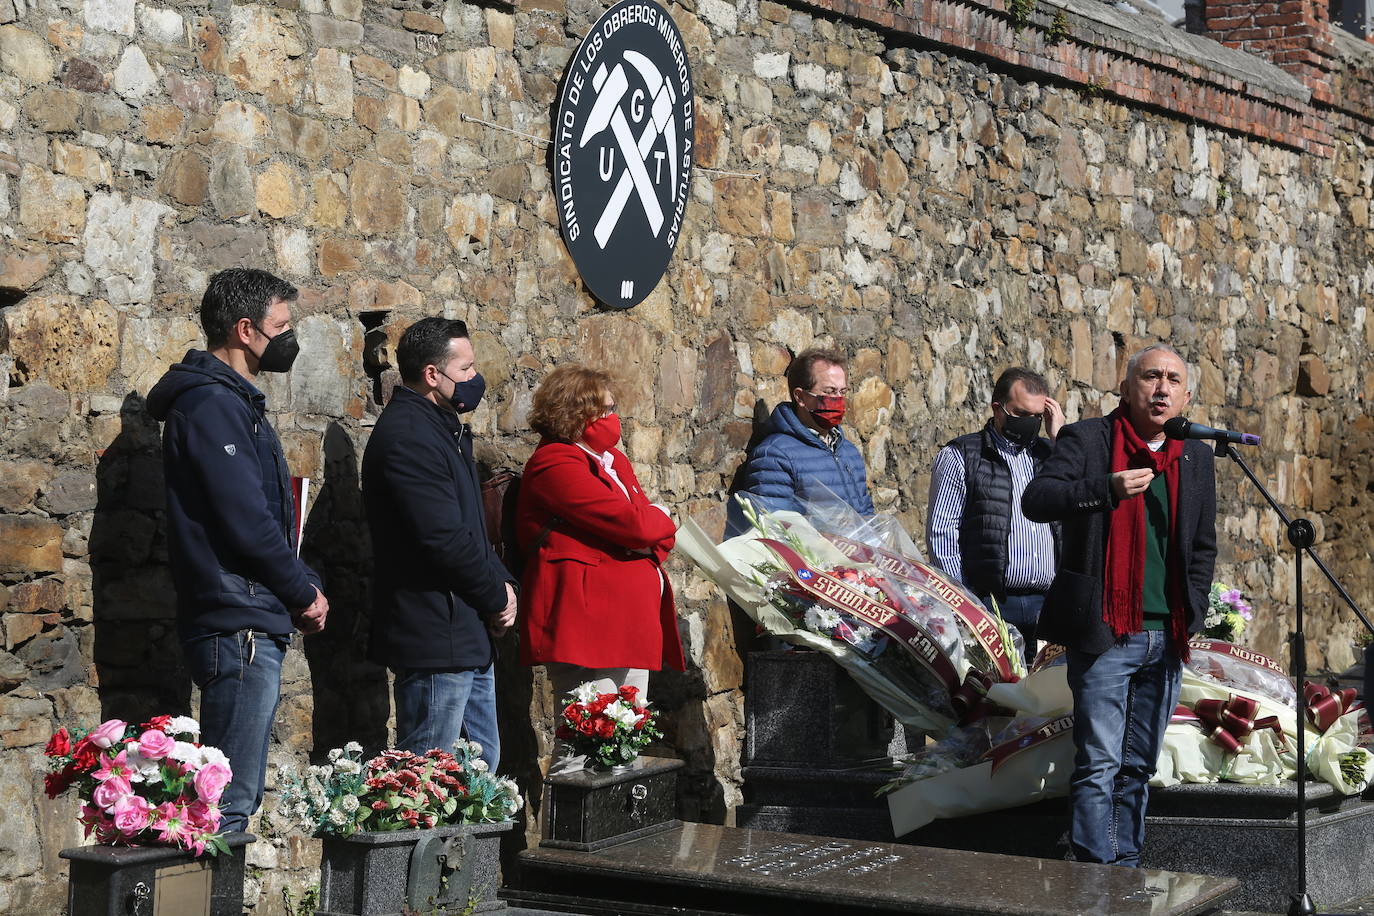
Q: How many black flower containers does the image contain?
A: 3